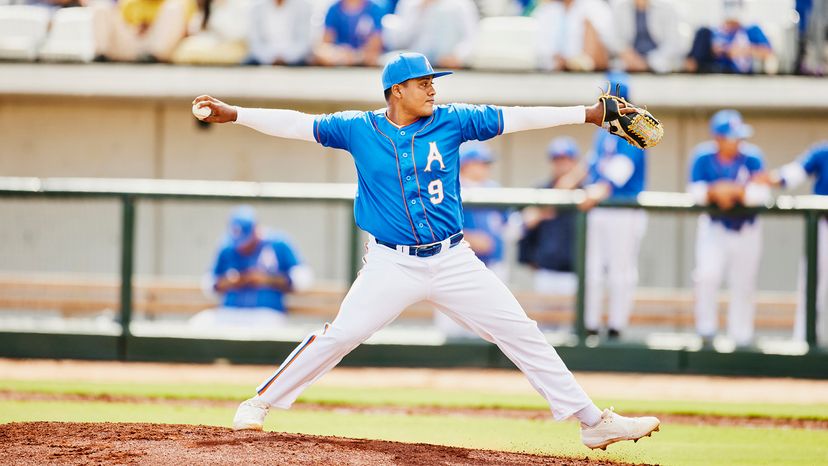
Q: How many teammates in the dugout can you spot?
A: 6